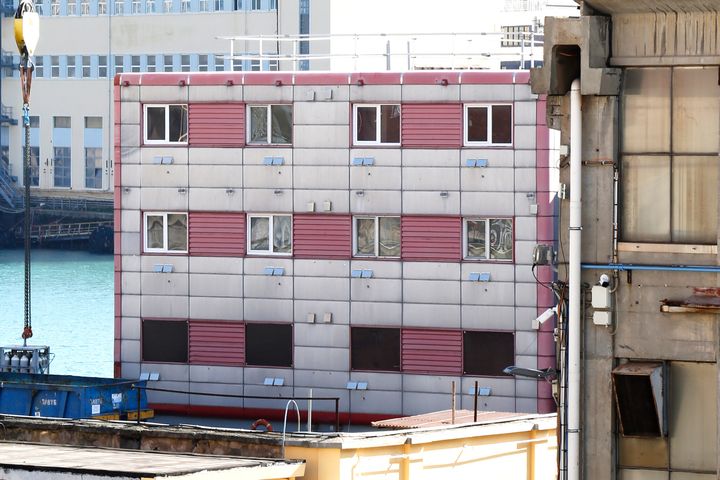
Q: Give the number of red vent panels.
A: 7